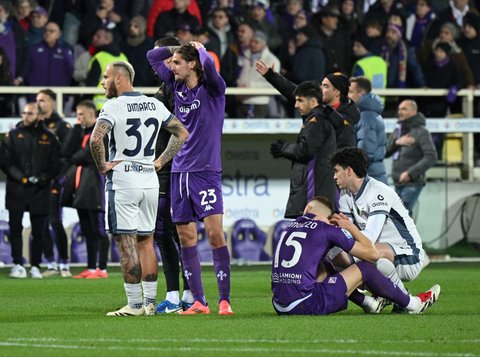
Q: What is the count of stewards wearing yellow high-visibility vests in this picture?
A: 2